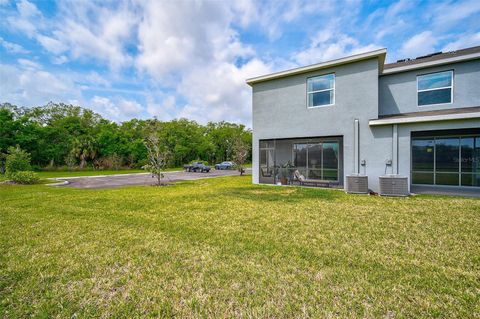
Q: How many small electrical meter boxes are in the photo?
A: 2